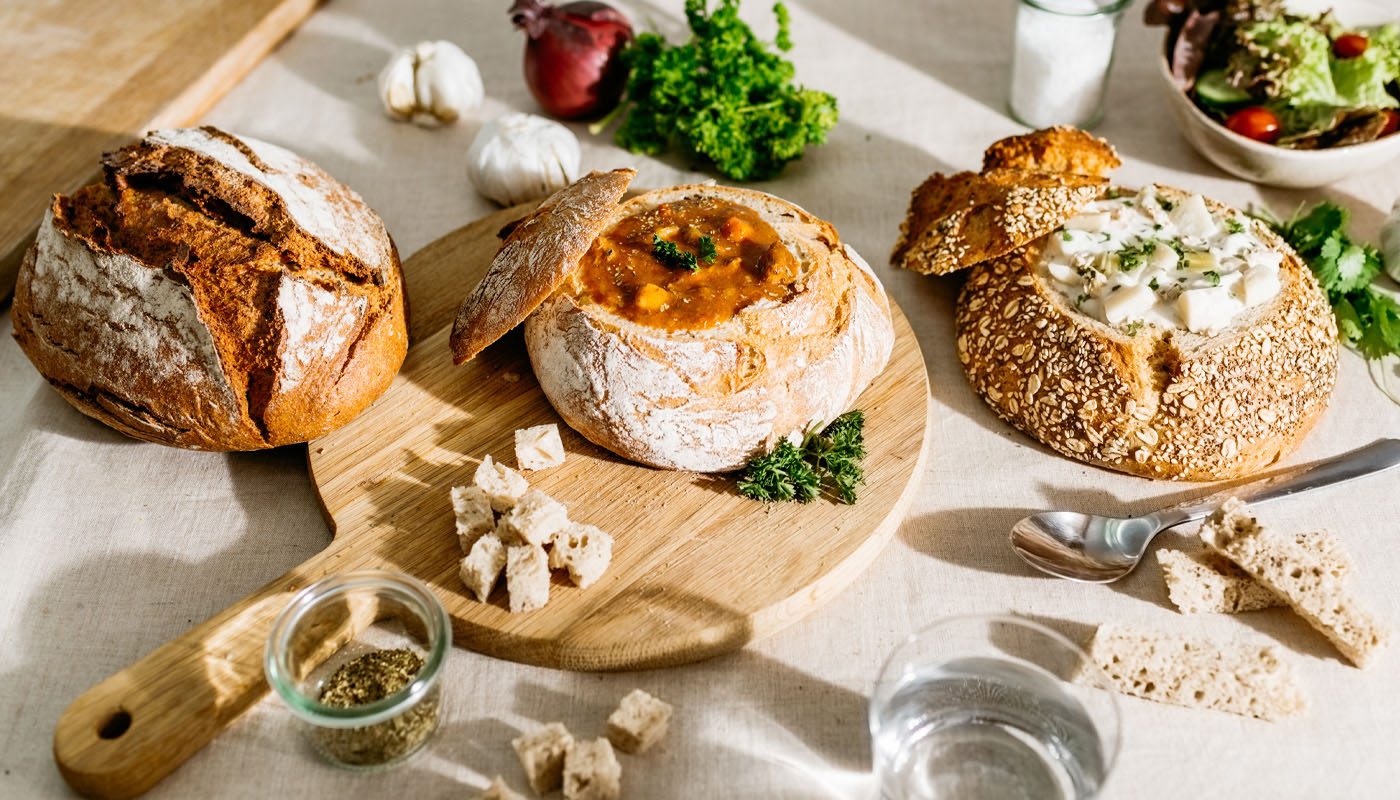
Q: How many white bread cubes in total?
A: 11